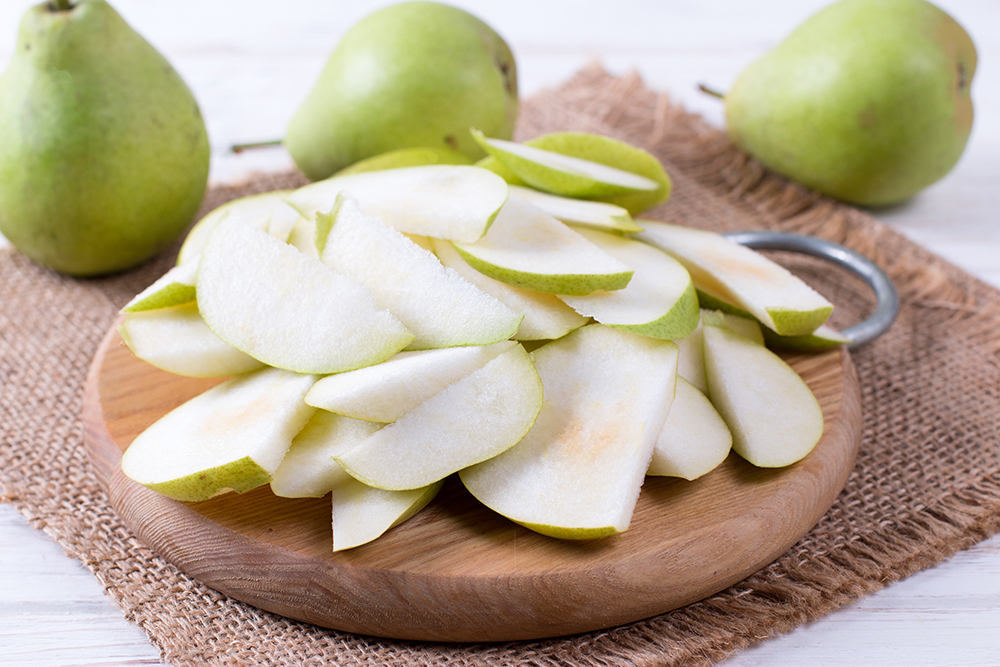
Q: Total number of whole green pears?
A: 3